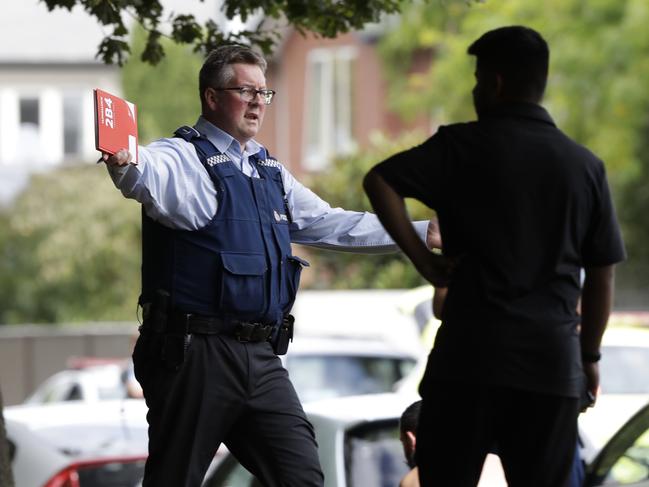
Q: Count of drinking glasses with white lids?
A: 0